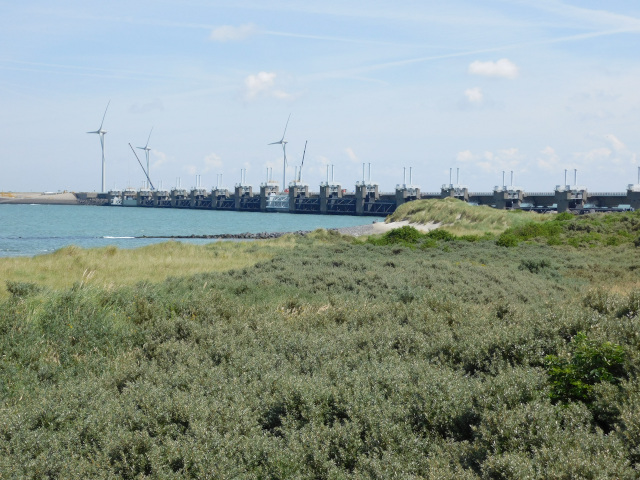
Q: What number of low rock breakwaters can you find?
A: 1